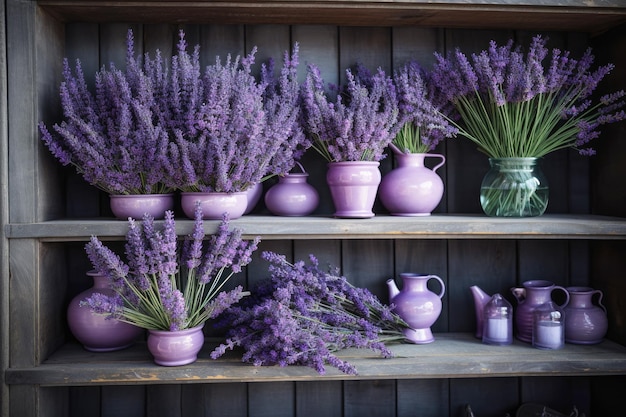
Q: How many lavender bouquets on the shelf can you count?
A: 7